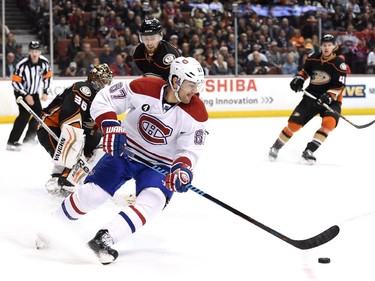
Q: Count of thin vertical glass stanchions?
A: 4